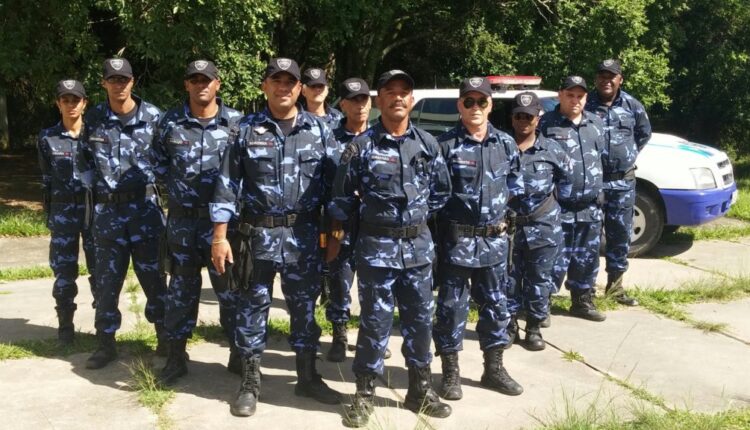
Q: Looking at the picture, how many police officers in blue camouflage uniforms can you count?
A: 11